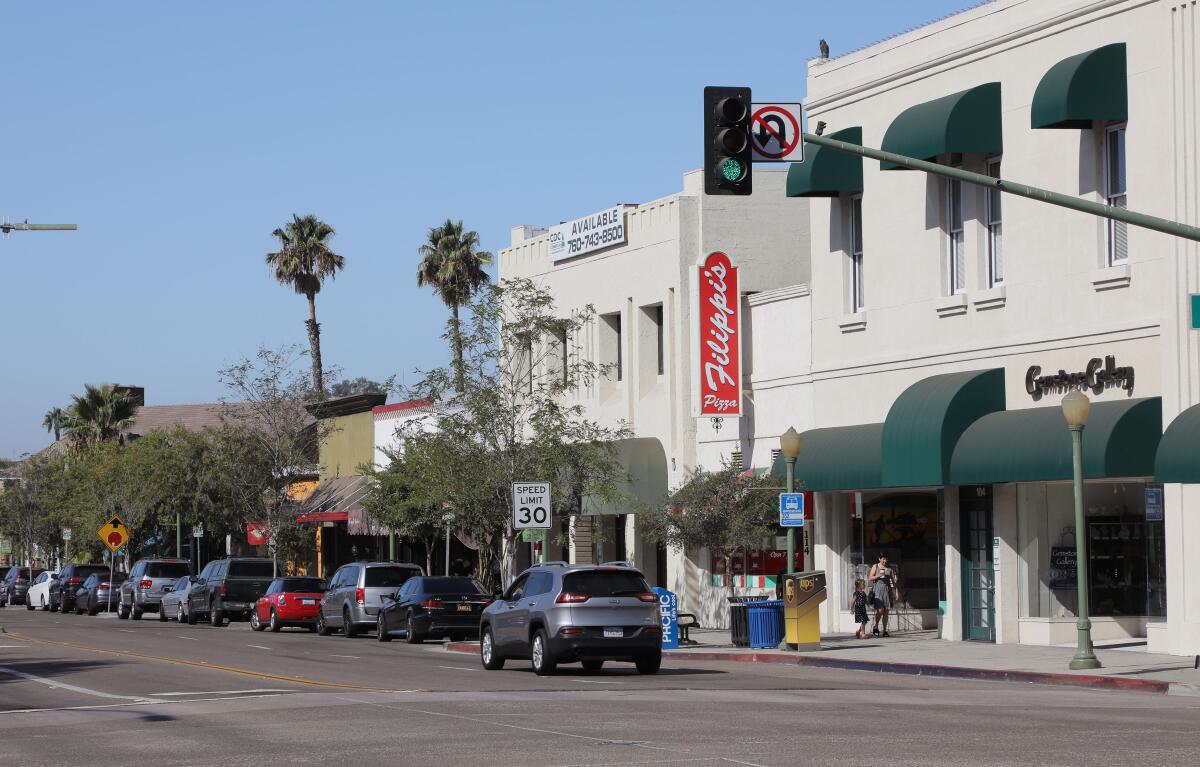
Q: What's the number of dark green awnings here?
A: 7